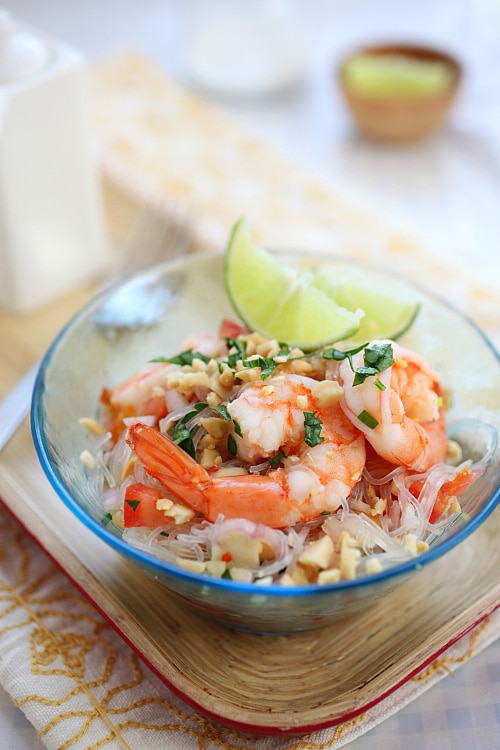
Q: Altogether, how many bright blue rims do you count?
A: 1